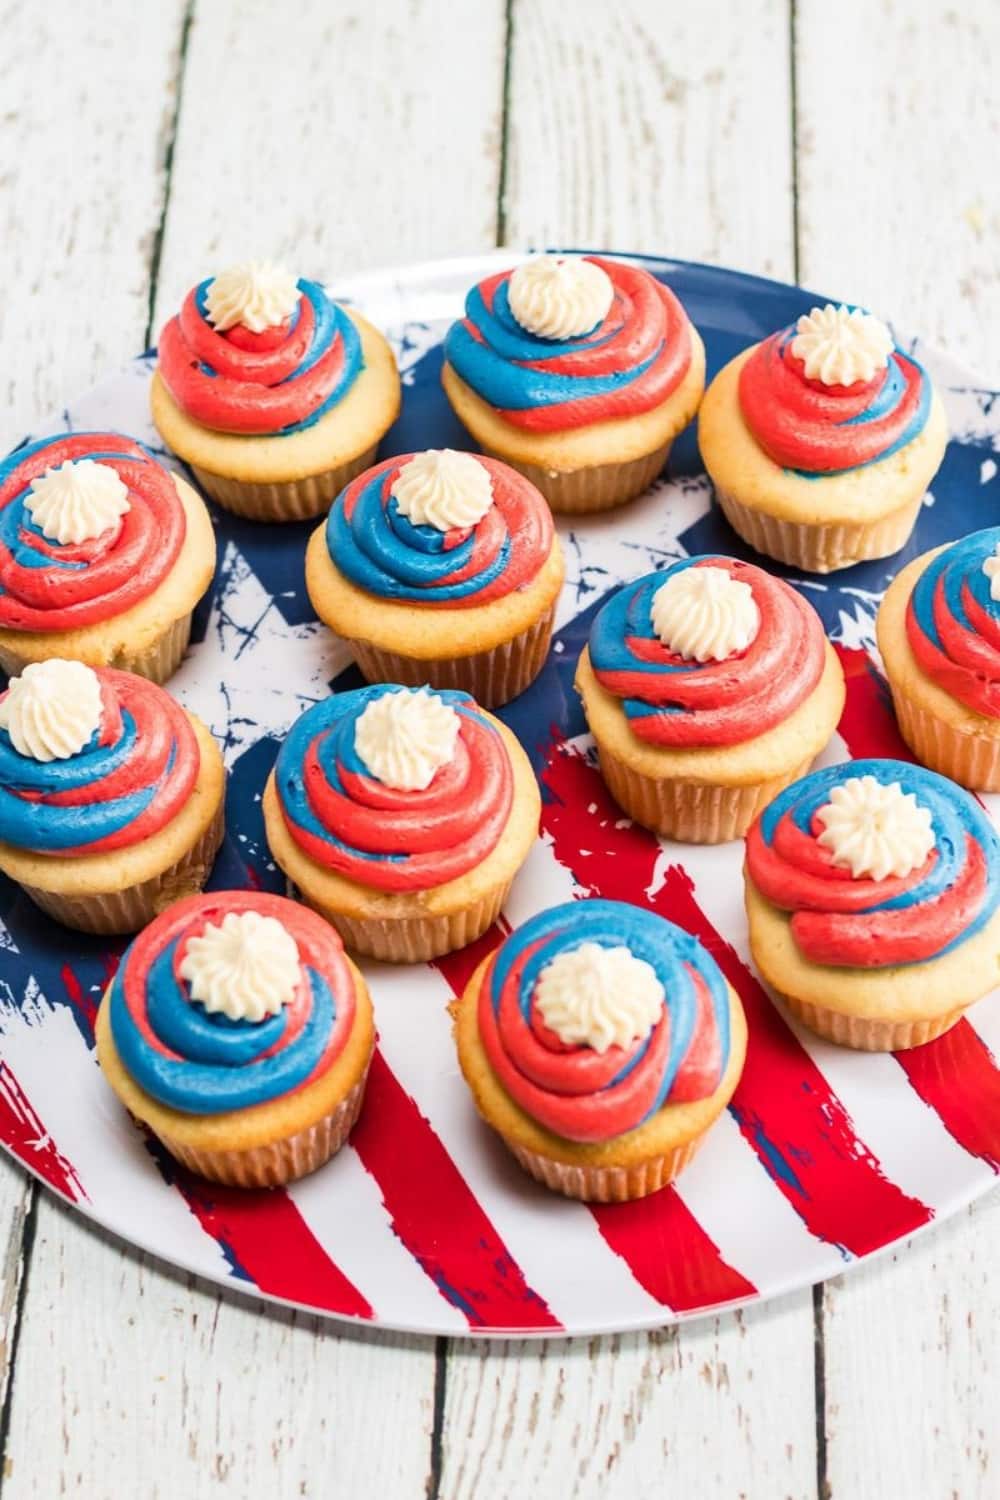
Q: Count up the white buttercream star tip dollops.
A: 12